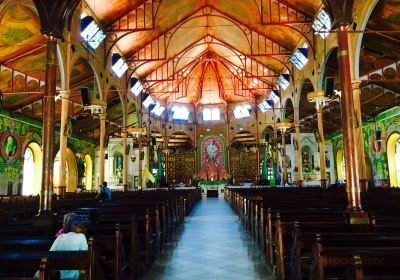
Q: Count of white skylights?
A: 13